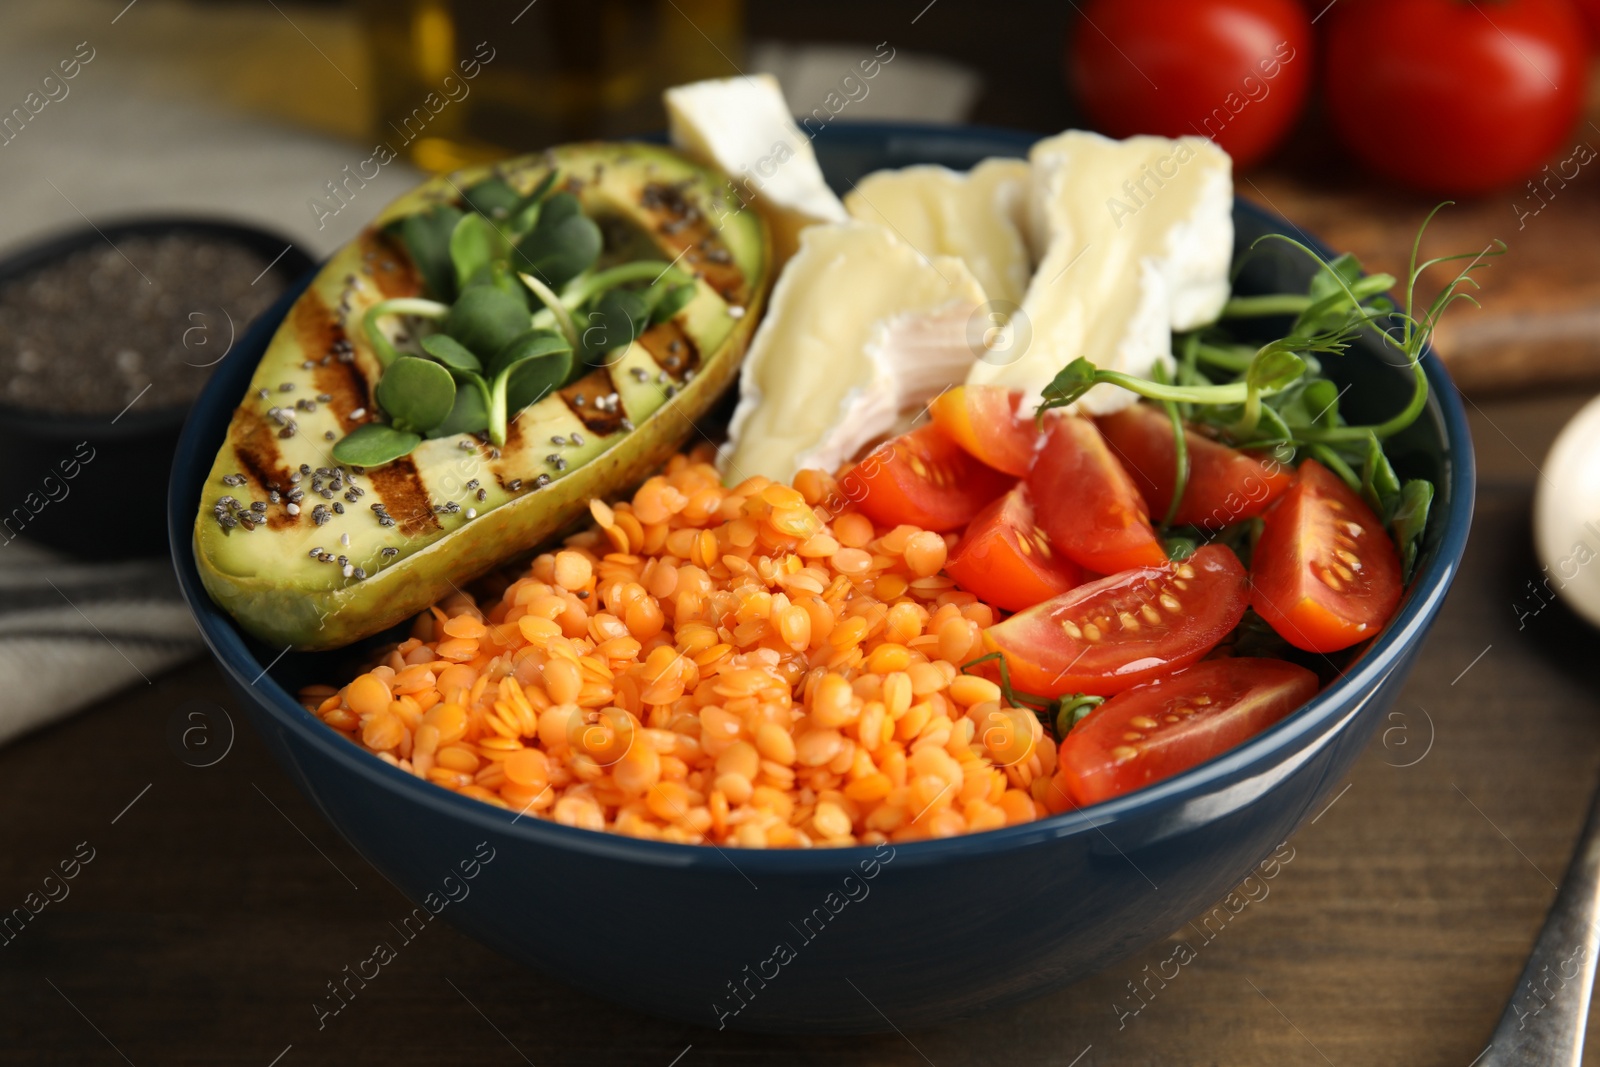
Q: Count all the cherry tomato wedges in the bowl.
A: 8